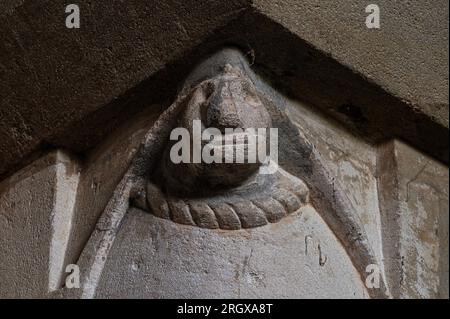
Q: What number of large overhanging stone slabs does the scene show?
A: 2